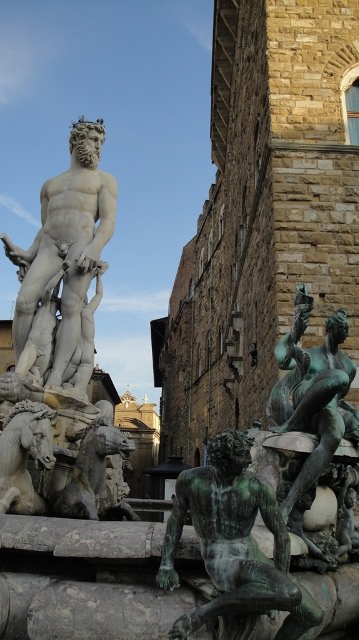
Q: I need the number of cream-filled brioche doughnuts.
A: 0